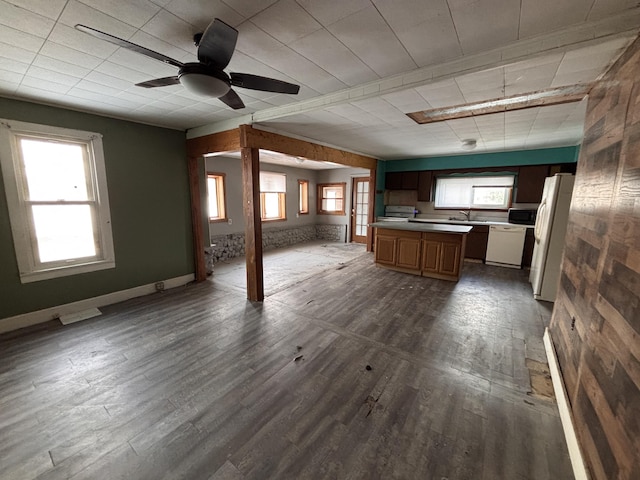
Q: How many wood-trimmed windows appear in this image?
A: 4